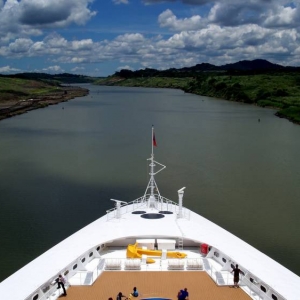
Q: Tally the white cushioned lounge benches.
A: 4